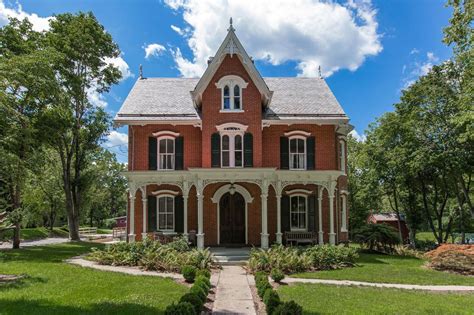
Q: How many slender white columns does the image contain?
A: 8